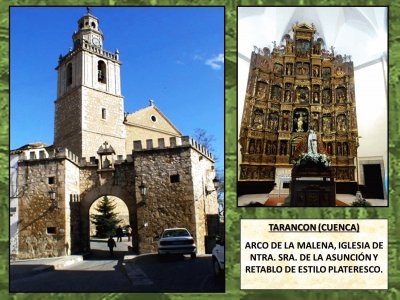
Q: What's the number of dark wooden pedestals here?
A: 1